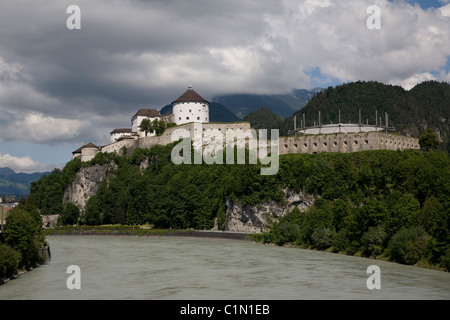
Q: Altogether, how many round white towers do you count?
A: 1